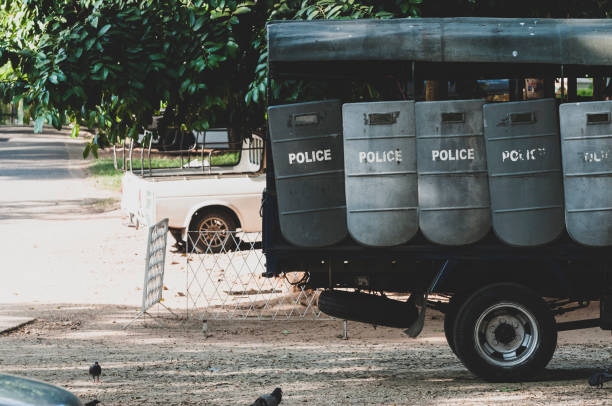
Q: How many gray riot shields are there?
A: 5